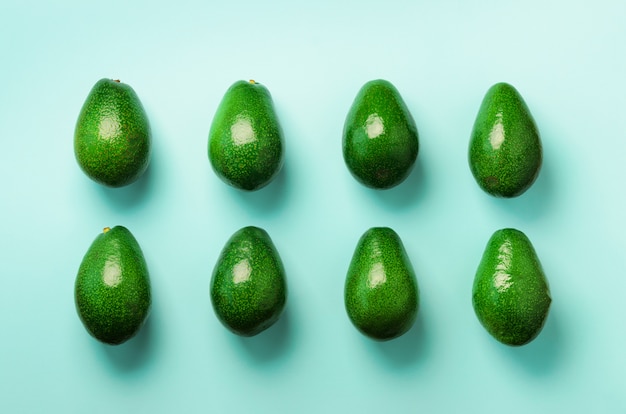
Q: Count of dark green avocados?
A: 8